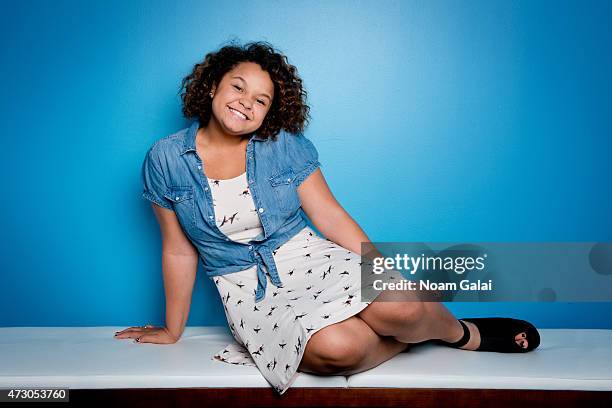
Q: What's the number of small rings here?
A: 1